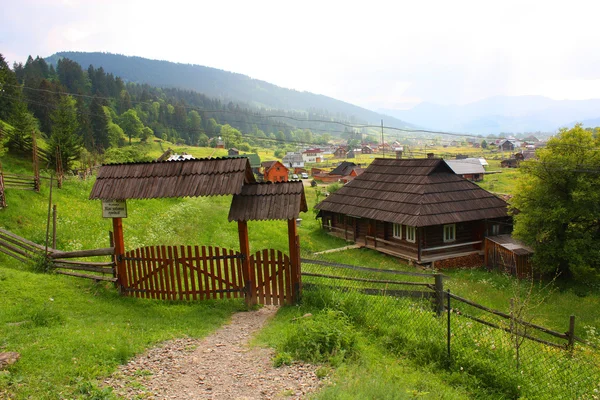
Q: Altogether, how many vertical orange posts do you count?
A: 3